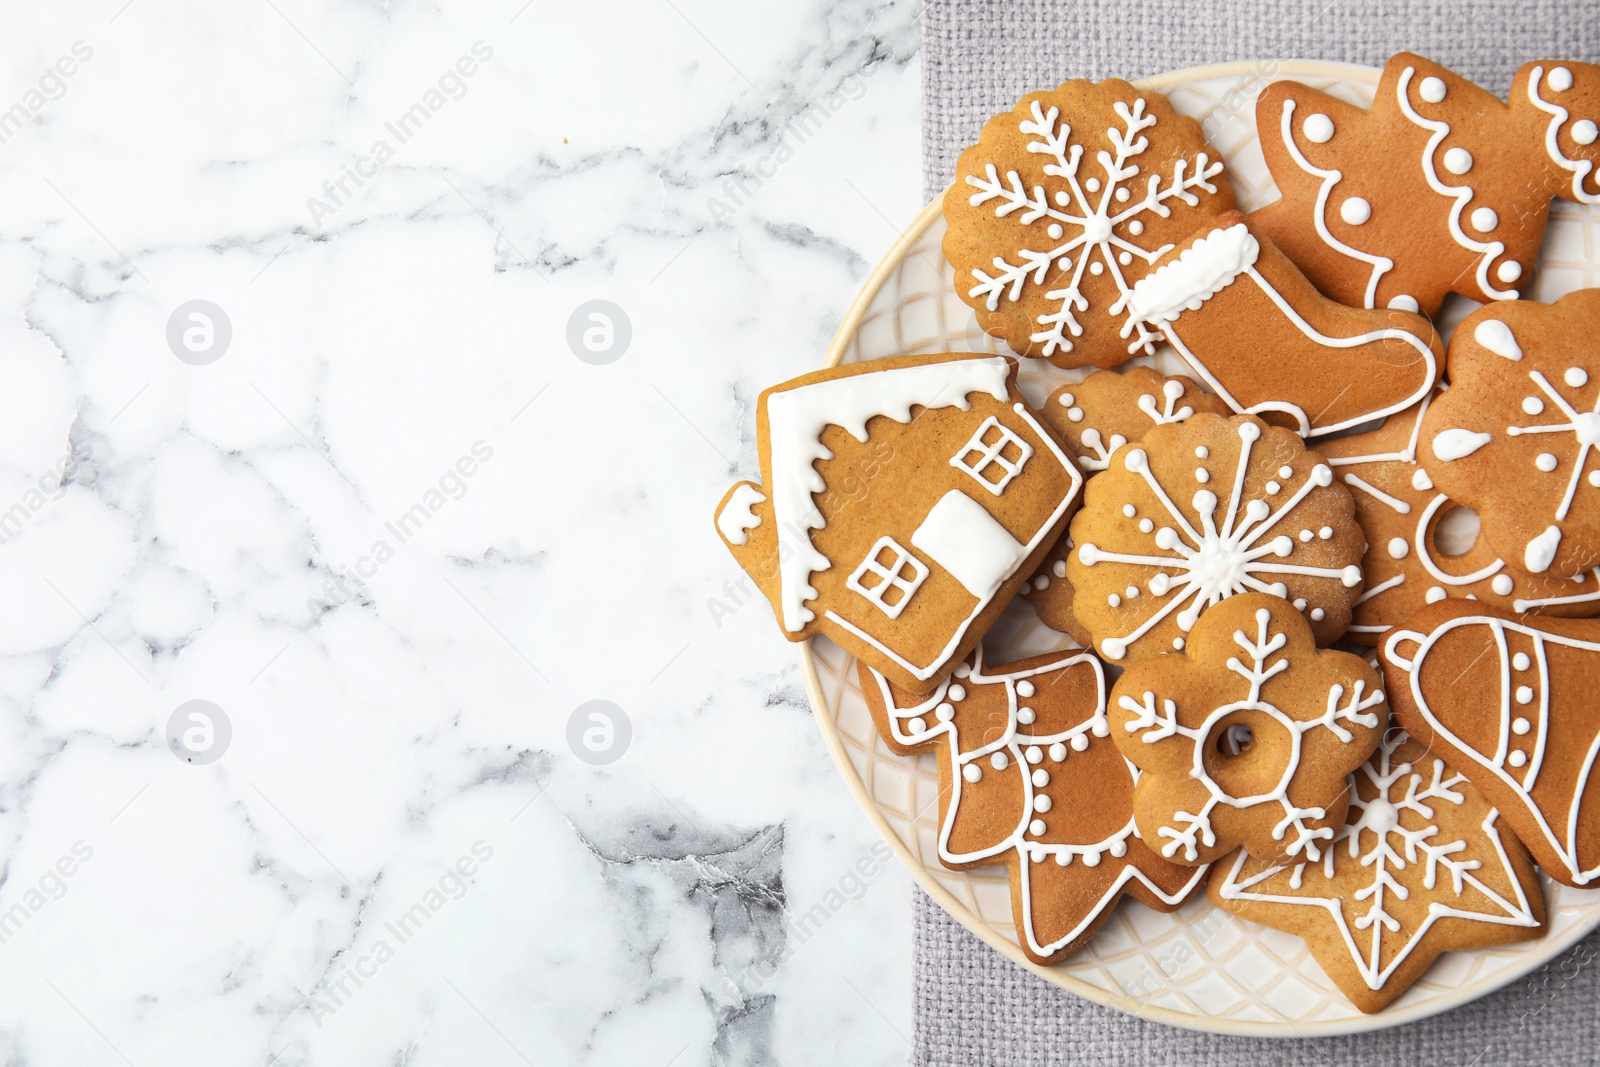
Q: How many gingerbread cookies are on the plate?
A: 12